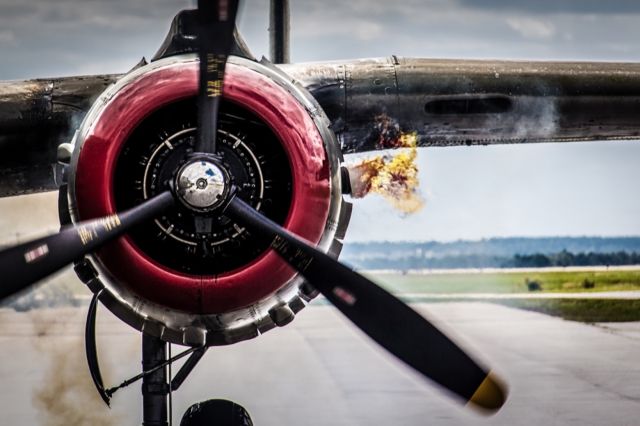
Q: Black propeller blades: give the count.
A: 3